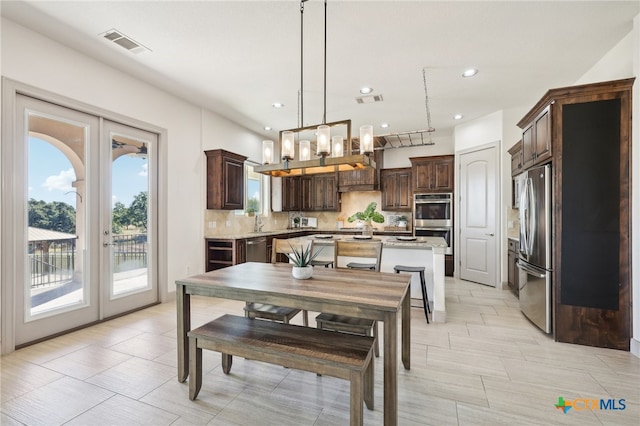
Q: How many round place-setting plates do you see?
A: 3